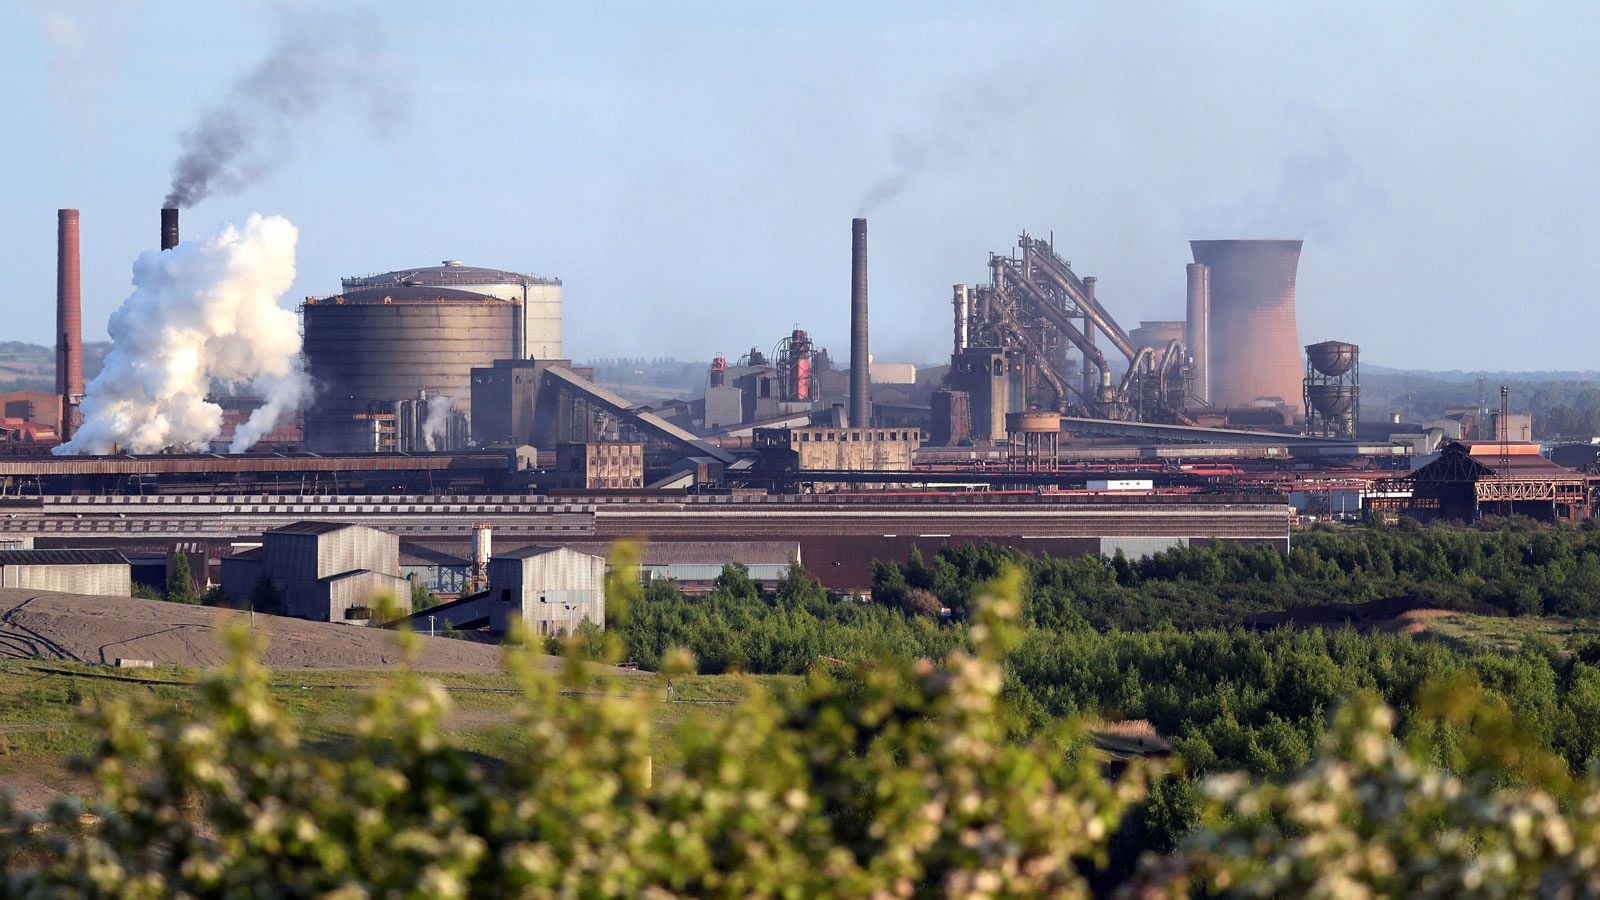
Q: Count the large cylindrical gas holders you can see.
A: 2